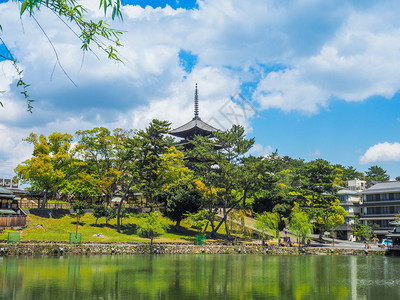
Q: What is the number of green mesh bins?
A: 3